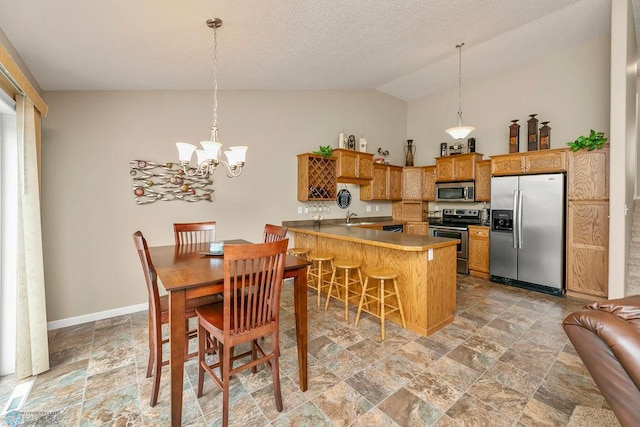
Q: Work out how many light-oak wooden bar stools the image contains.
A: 4